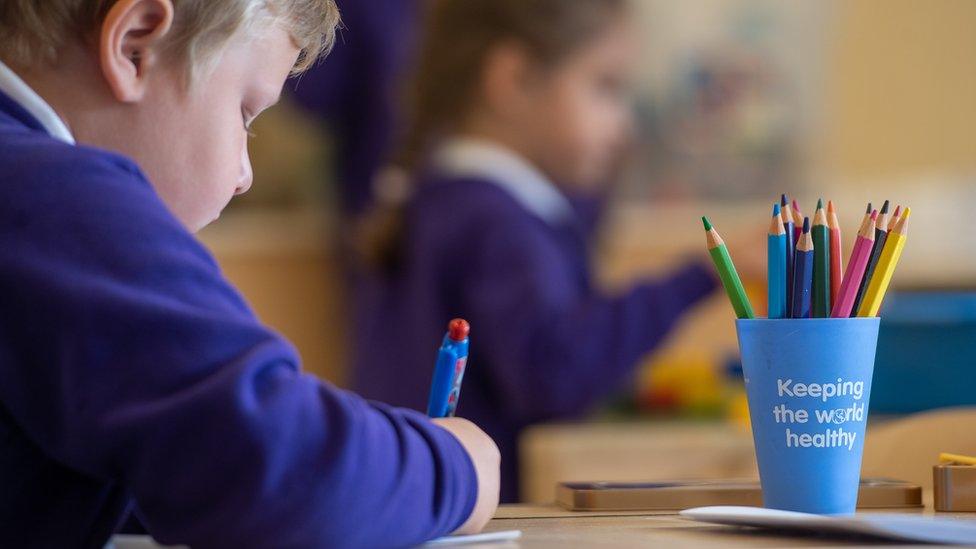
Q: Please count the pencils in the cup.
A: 12